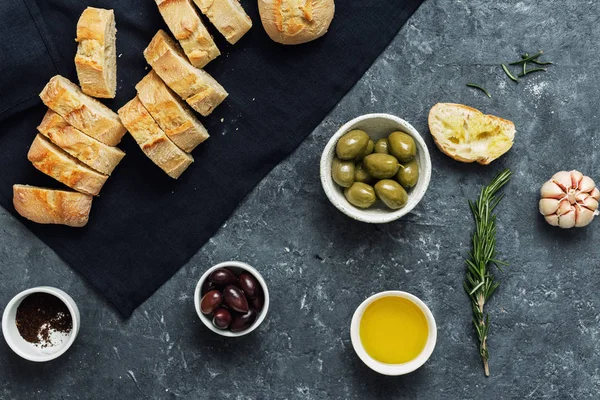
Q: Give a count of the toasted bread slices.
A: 11